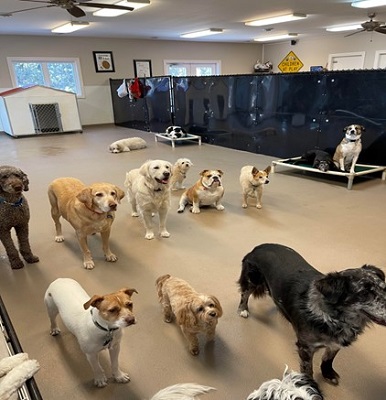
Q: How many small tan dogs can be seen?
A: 1